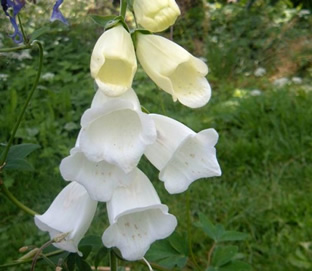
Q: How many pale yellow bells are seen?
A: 3